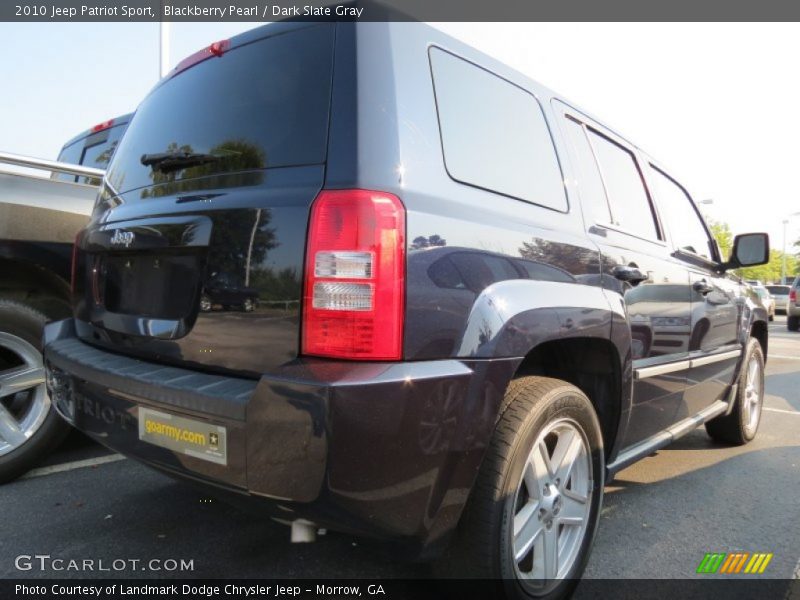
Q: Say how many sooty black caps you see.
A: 0